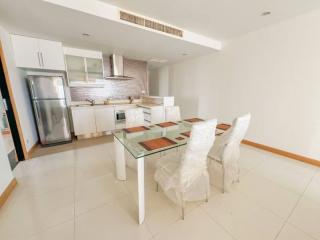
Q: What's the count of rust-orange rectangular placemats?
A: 6